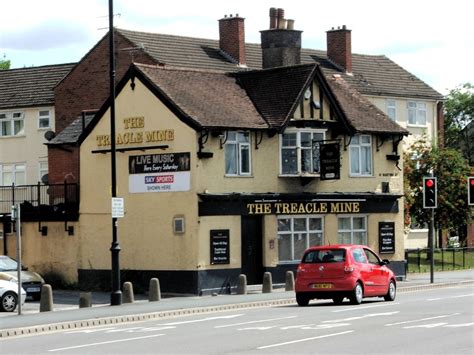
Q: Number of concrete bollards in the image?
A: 7